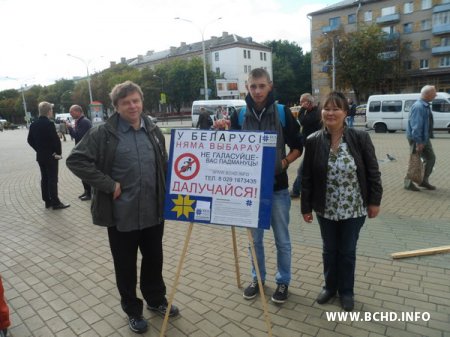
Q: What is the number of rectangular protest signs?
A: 1